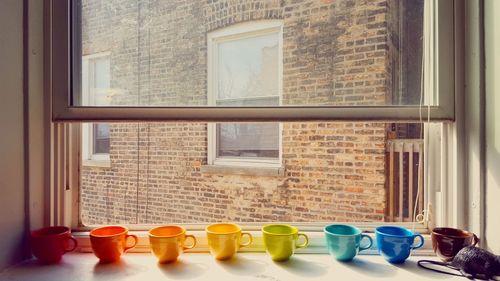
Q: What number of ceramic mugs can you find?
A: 8